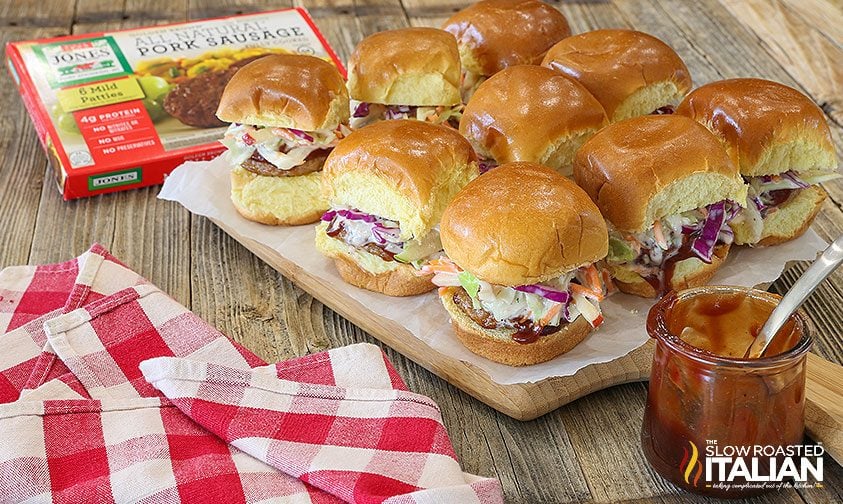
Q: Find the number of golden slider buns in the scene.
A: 9